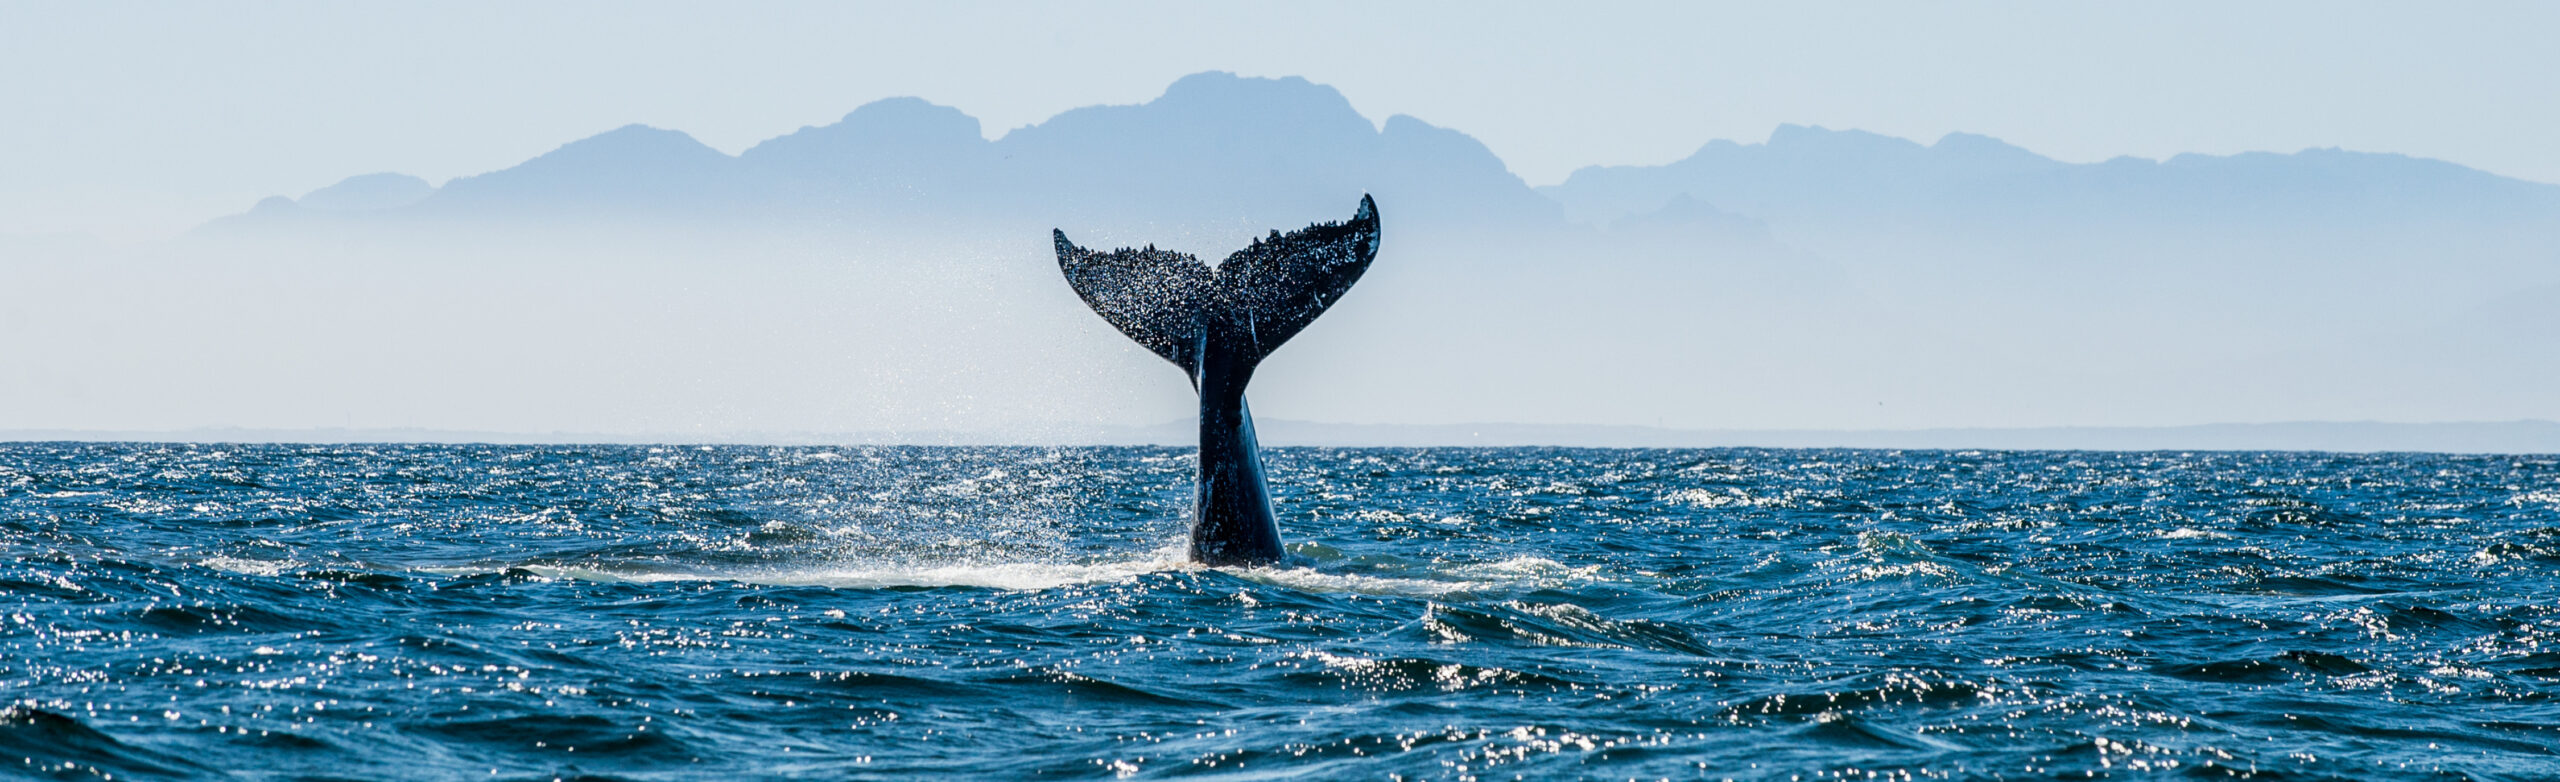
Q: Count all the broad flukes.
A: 2